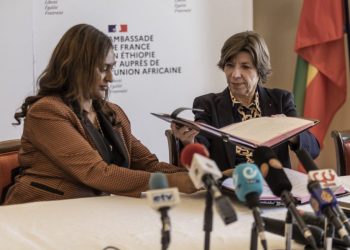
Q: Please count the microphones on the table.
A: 6